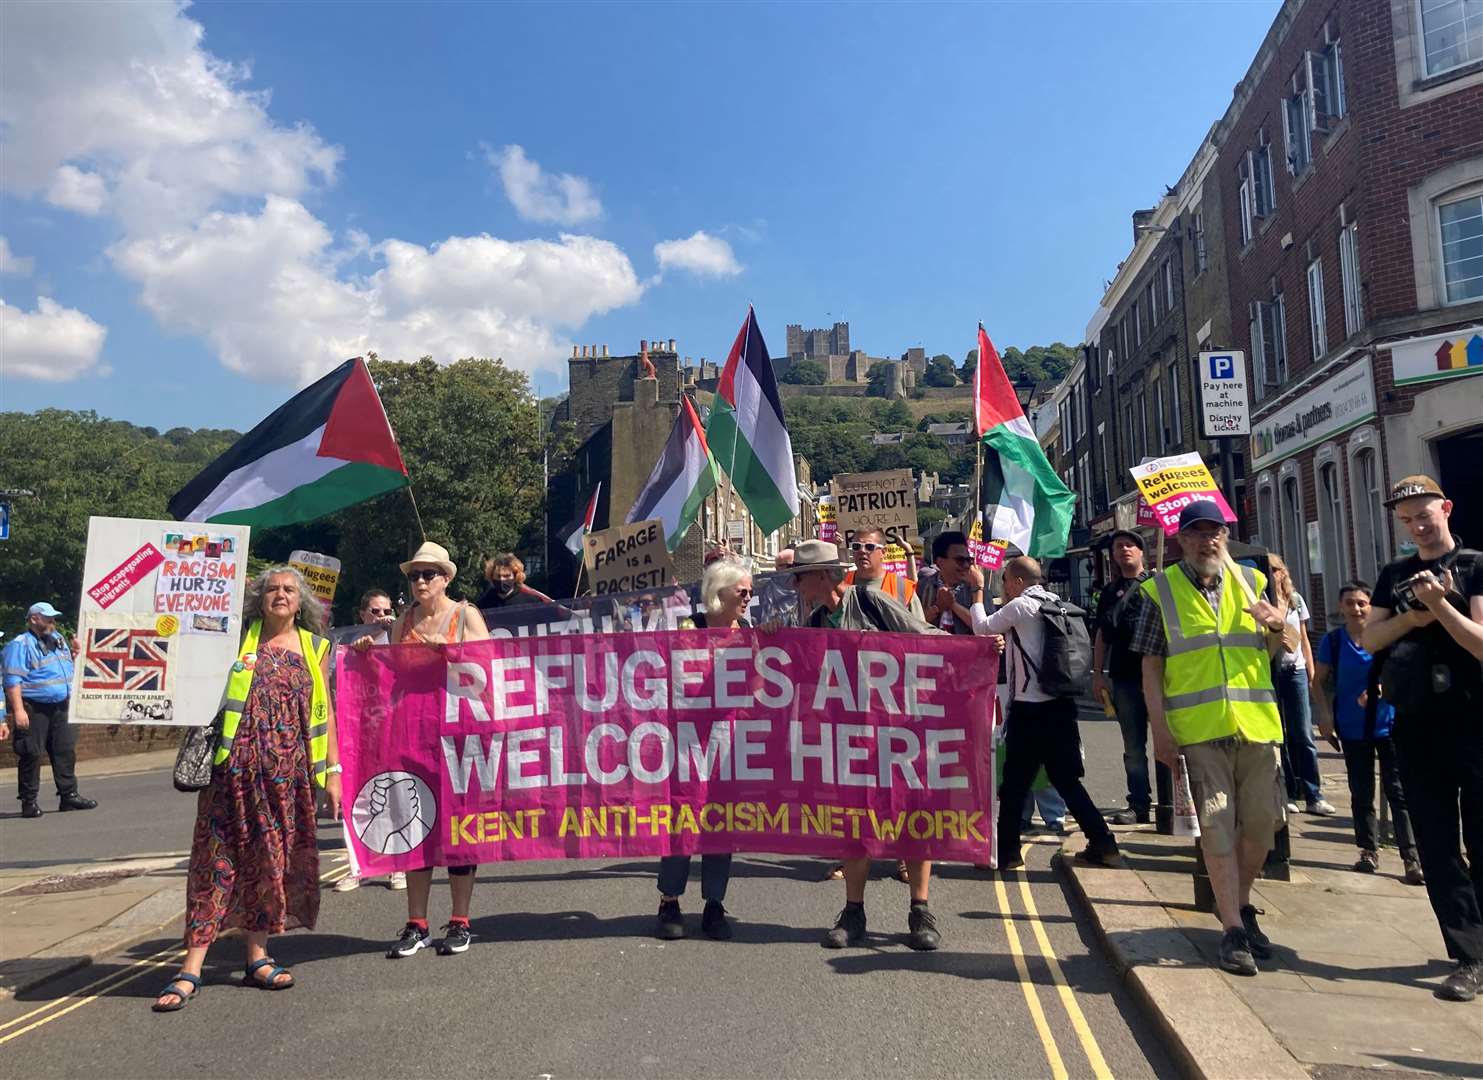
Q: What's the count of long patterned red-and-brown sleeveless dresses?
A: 1